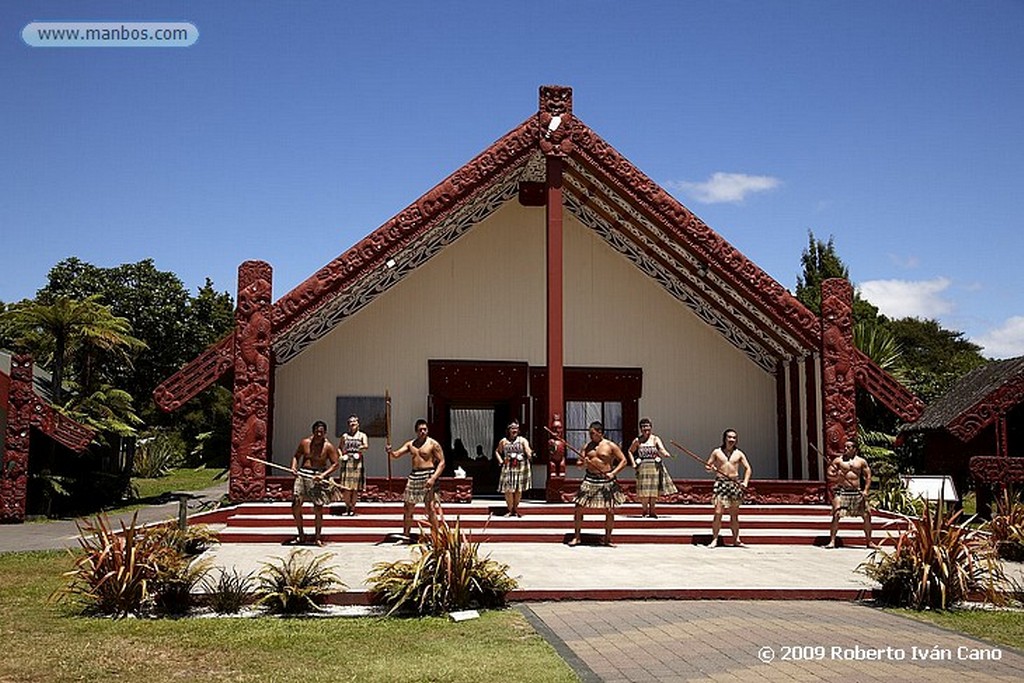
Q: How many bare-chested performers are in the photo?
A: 5